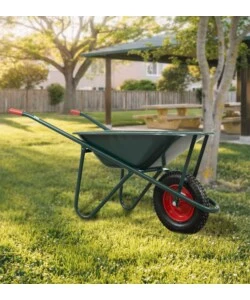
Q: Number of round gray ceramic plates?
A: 0